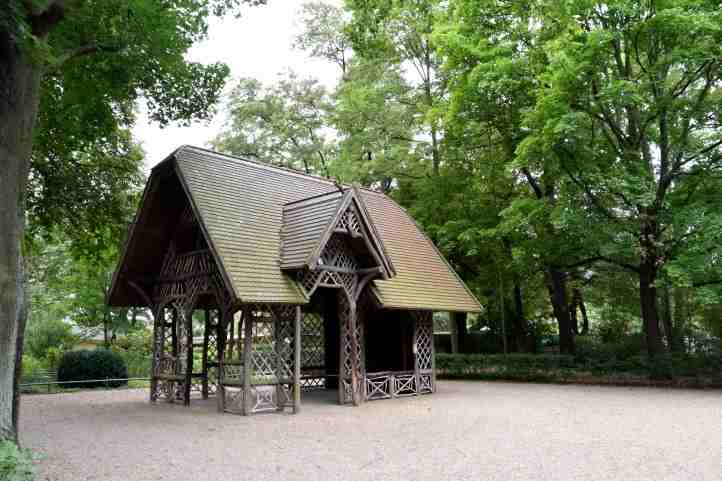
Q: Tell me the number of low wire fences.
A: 1